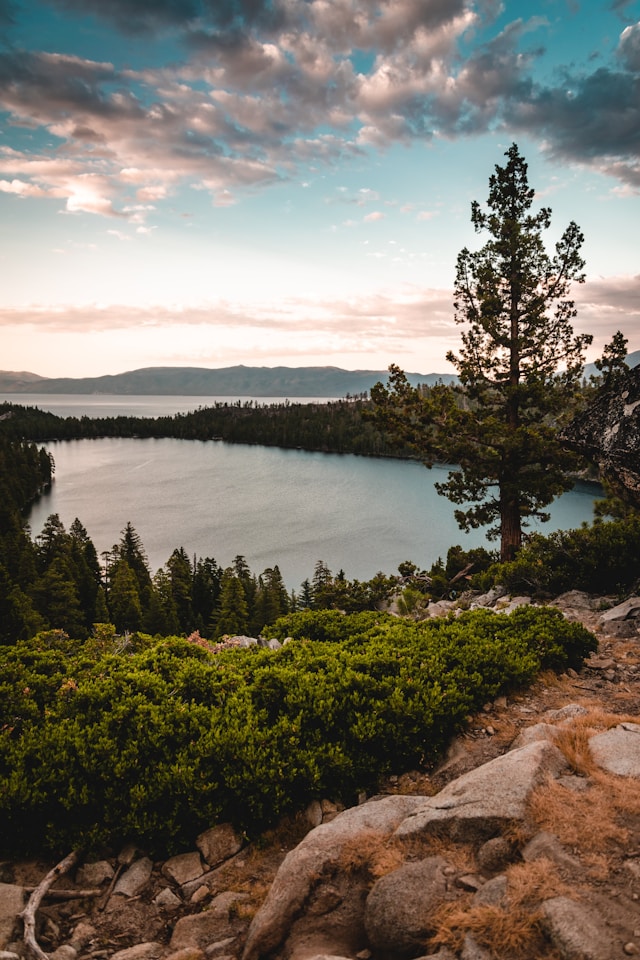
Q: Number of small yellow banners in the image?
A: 0